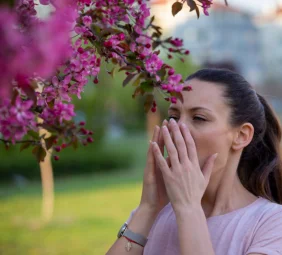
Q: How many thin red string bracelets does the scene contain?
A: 1